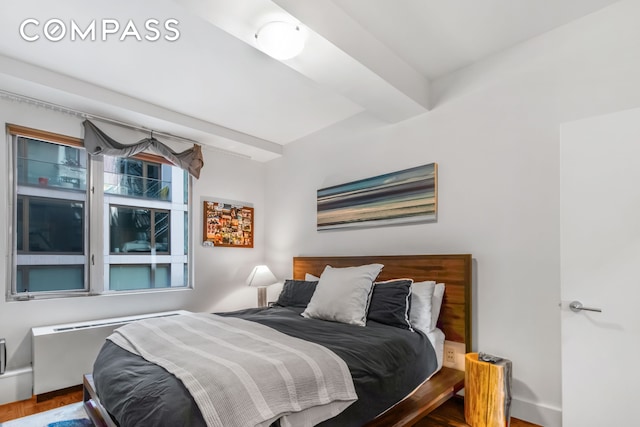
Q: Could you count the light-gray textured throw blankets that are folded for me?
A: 1